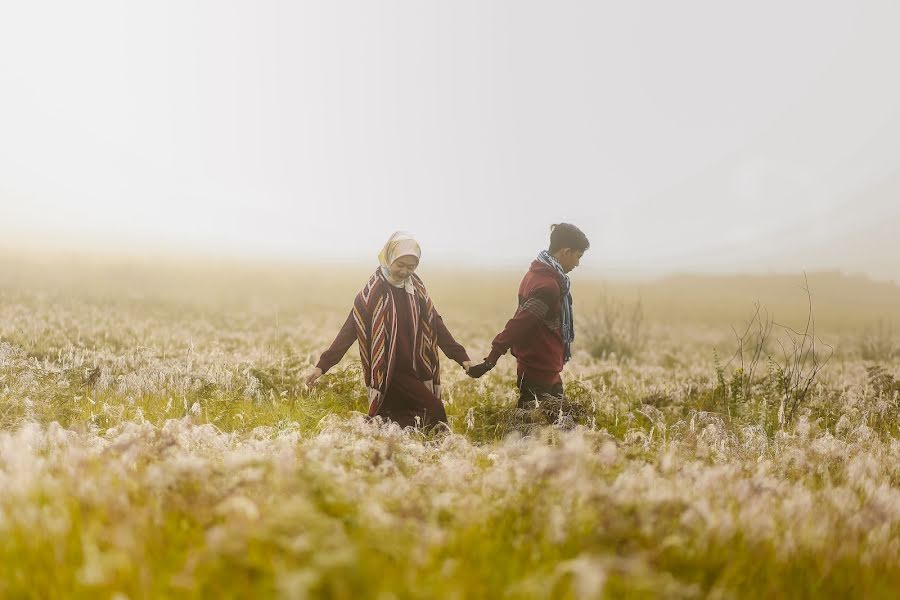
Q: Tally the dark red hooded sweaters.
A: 1